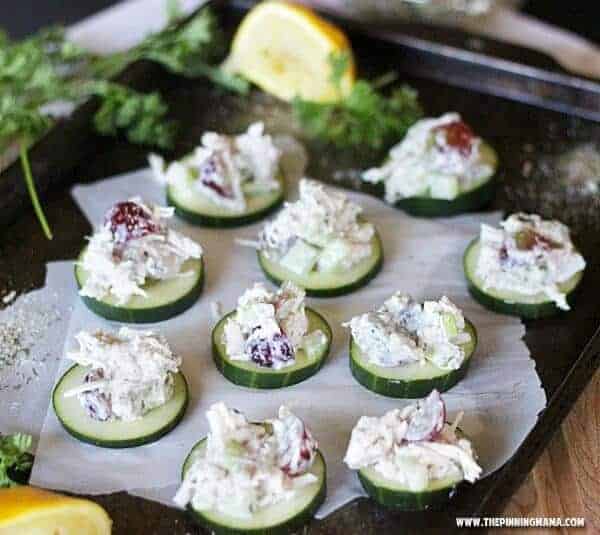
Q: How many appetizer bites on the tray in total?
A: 10